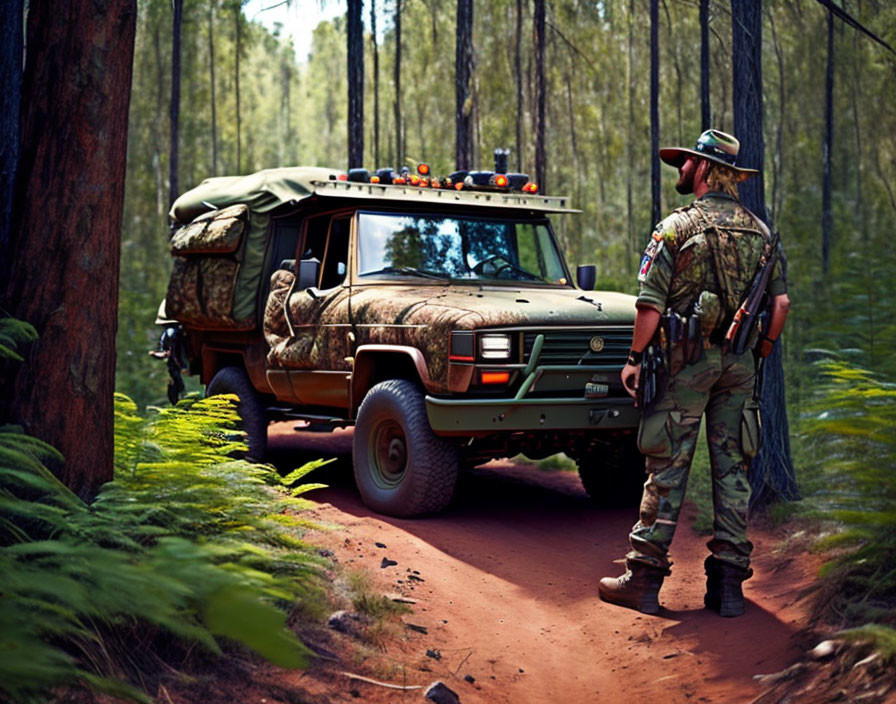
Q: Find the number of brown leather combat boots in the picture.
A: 2